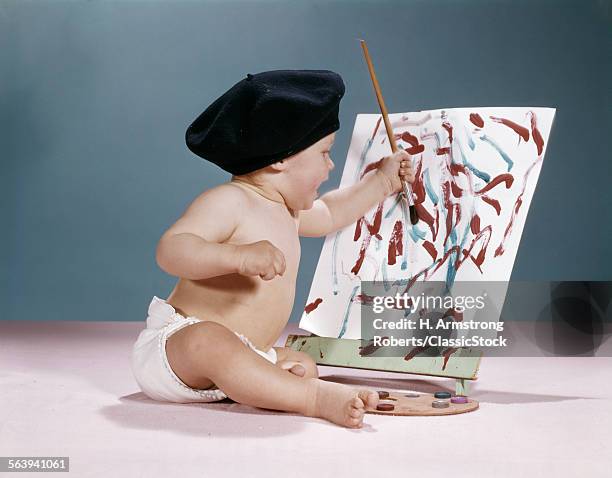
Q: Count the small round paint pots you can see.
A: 5